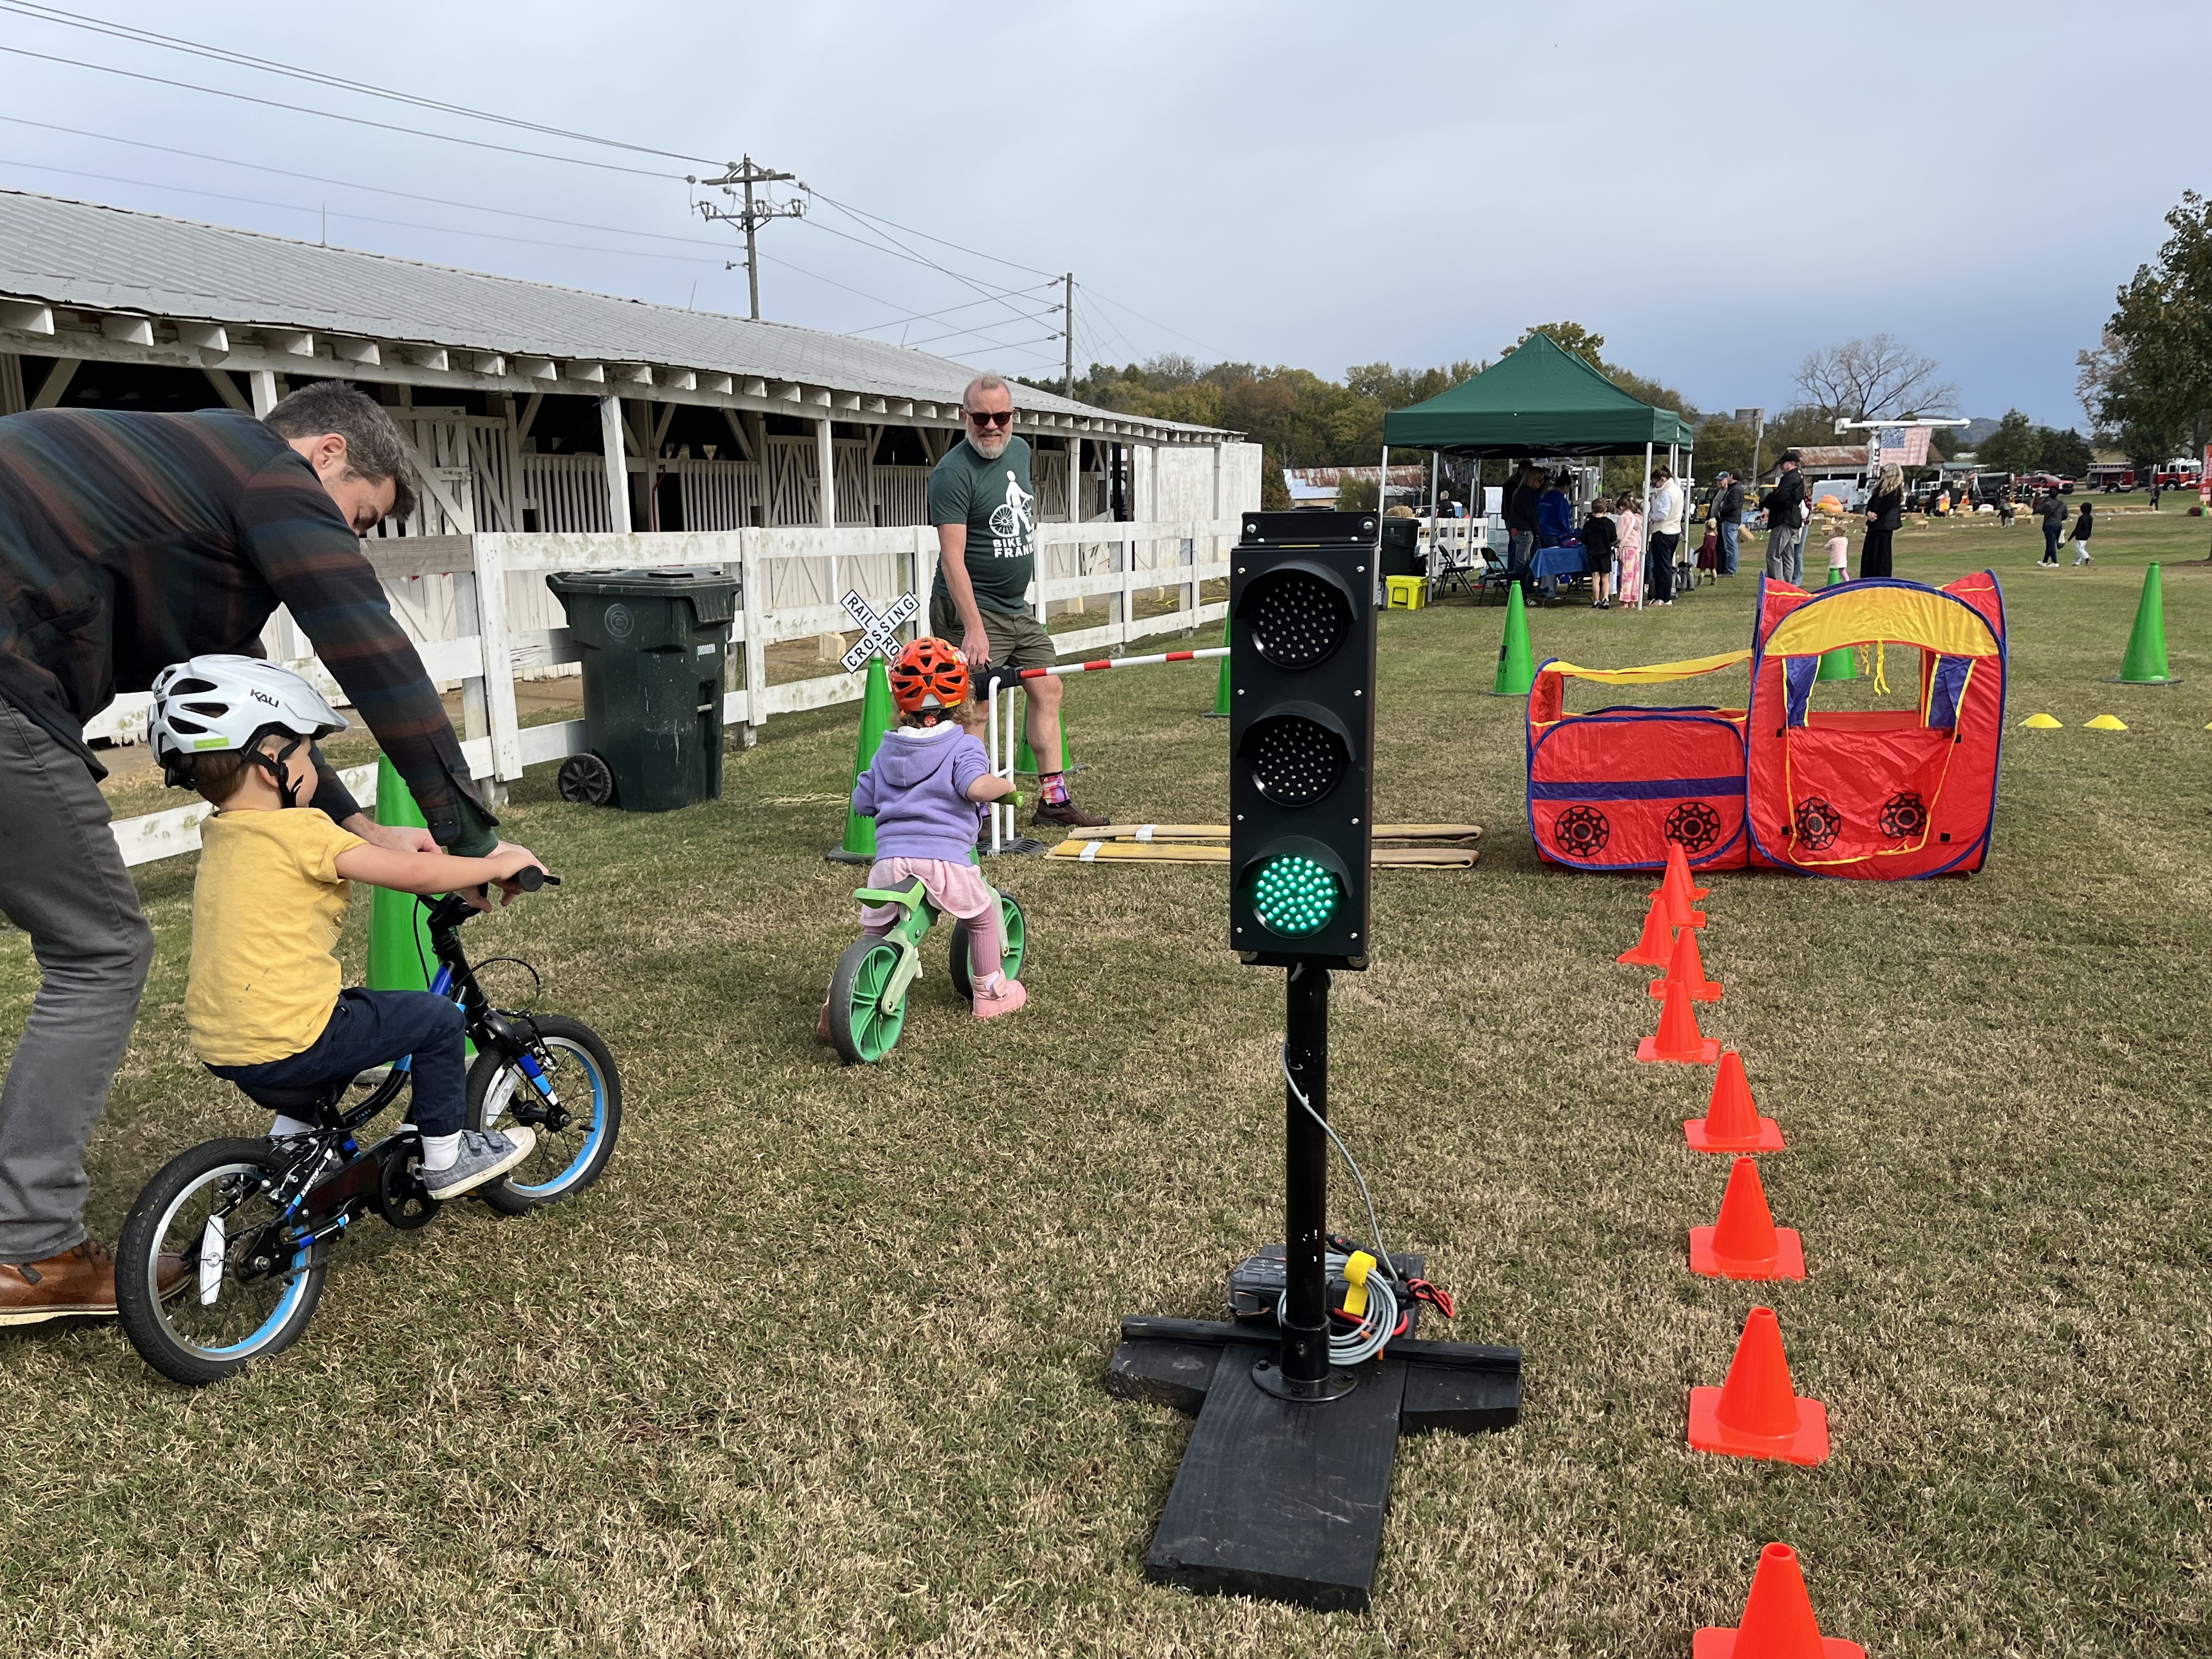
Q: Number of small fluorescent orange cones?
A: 9